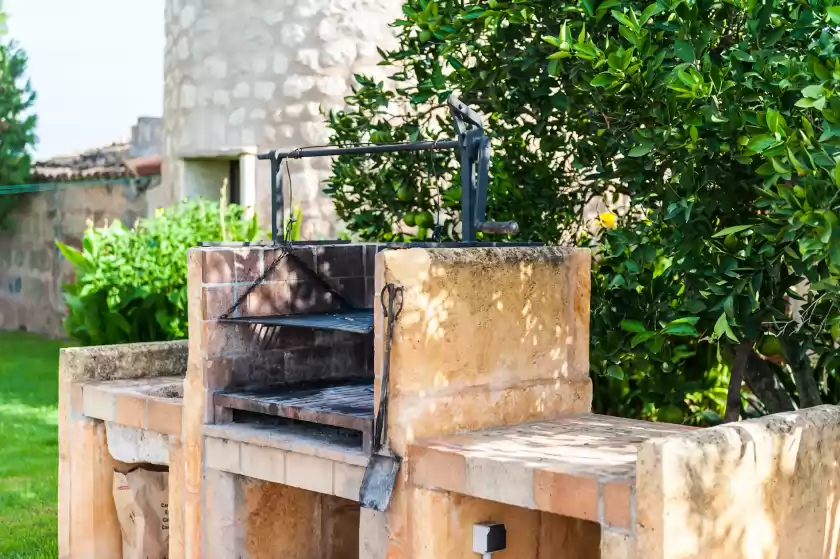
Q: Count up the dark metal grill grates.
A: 2